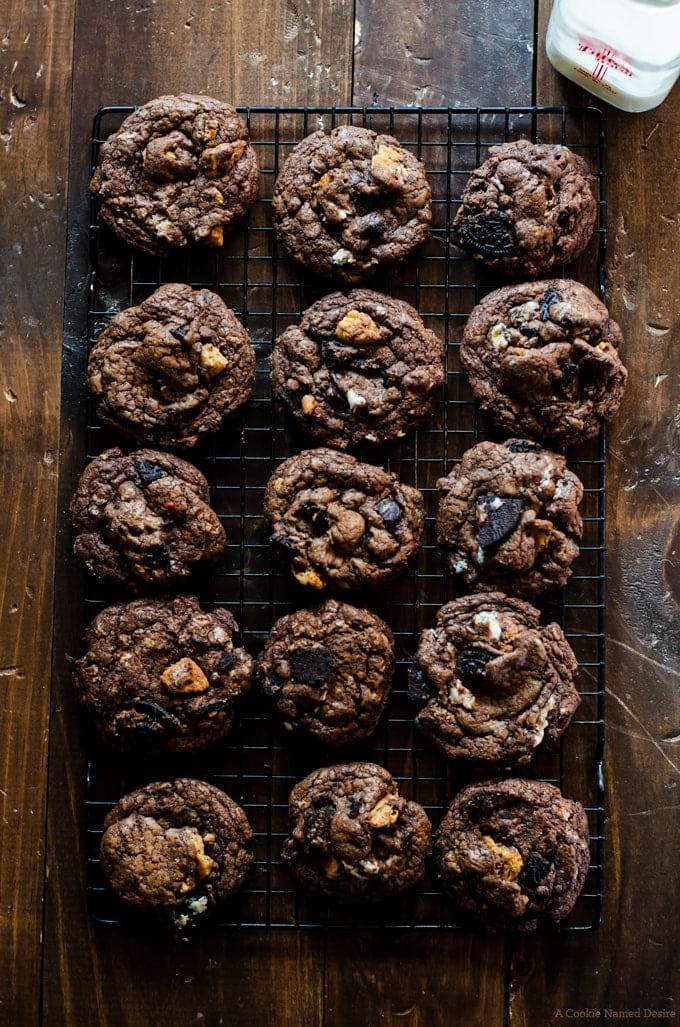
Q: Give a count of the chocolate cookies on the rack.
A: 15